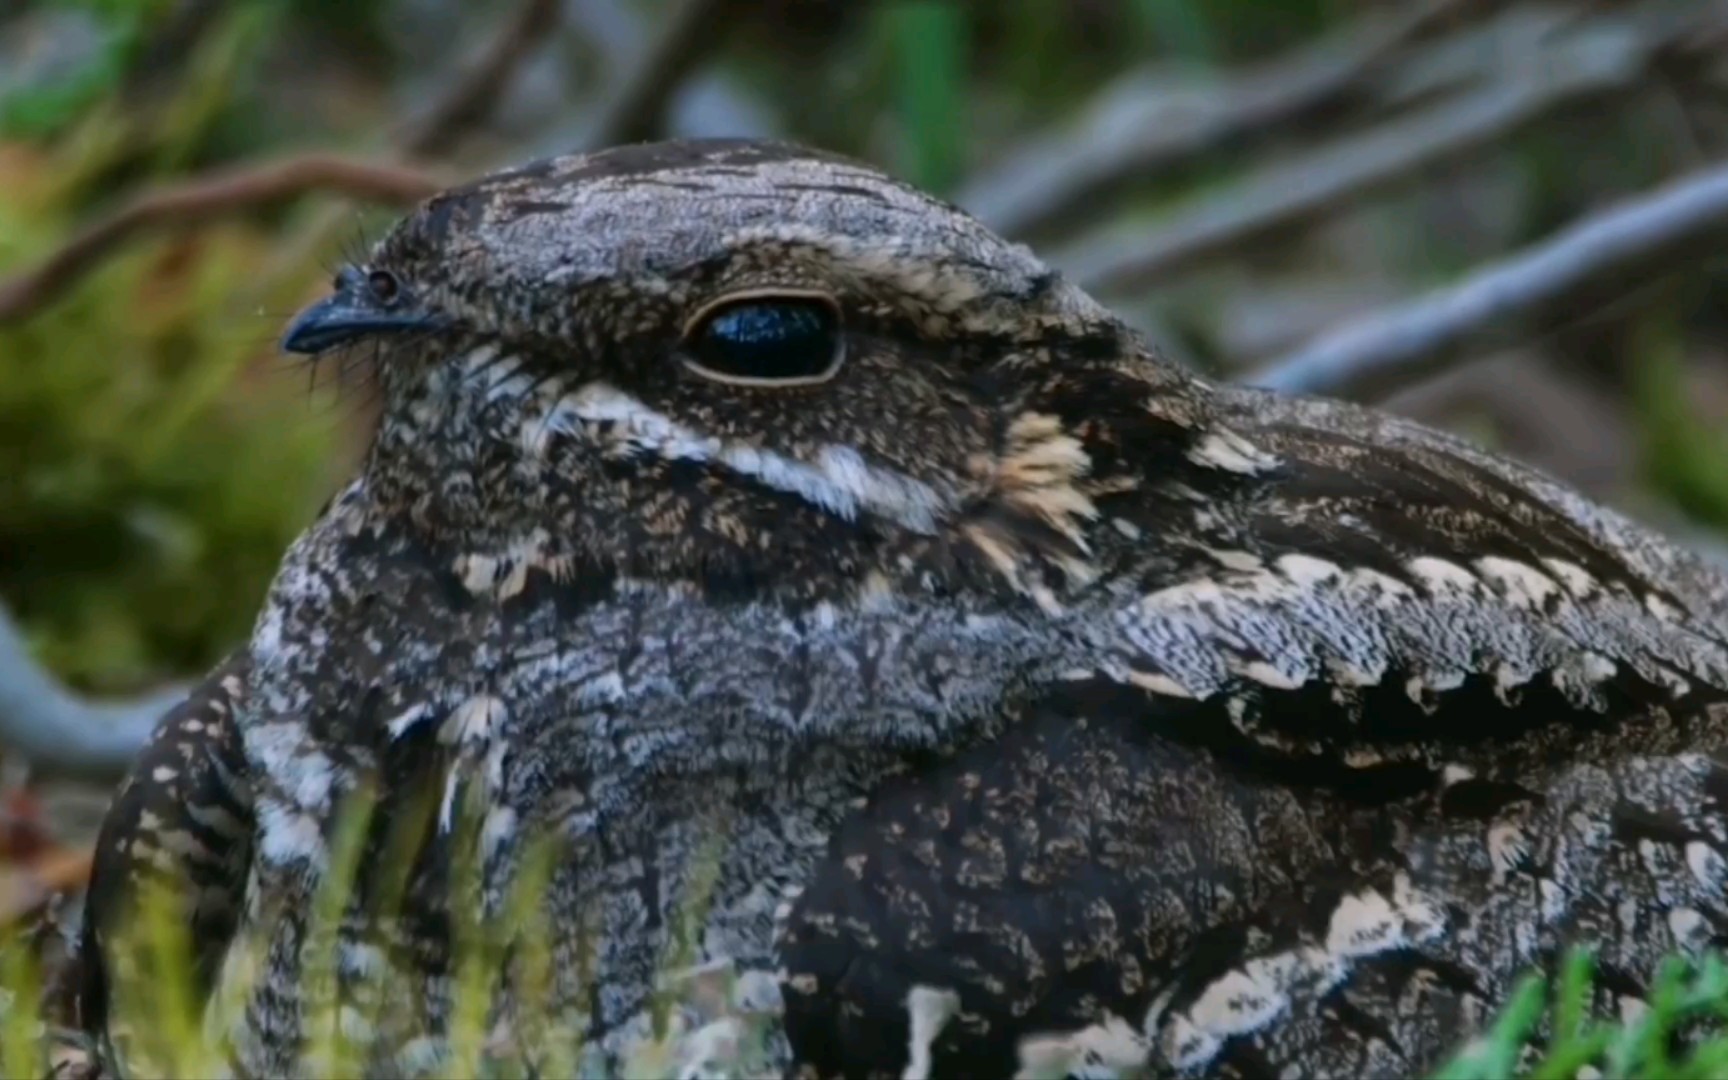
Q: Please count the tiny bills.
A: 1